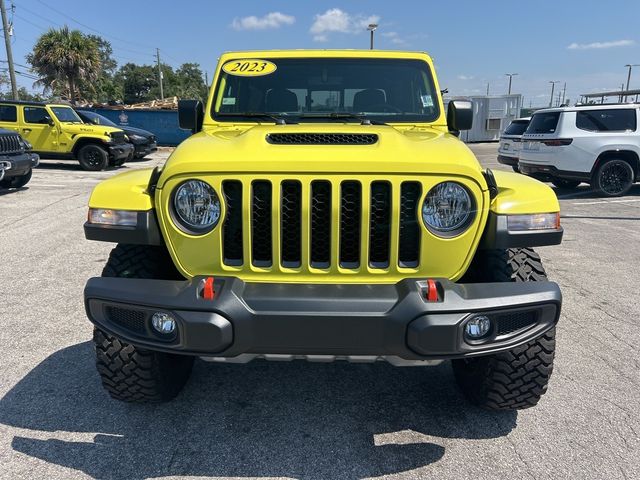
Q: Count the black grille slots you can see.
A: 7